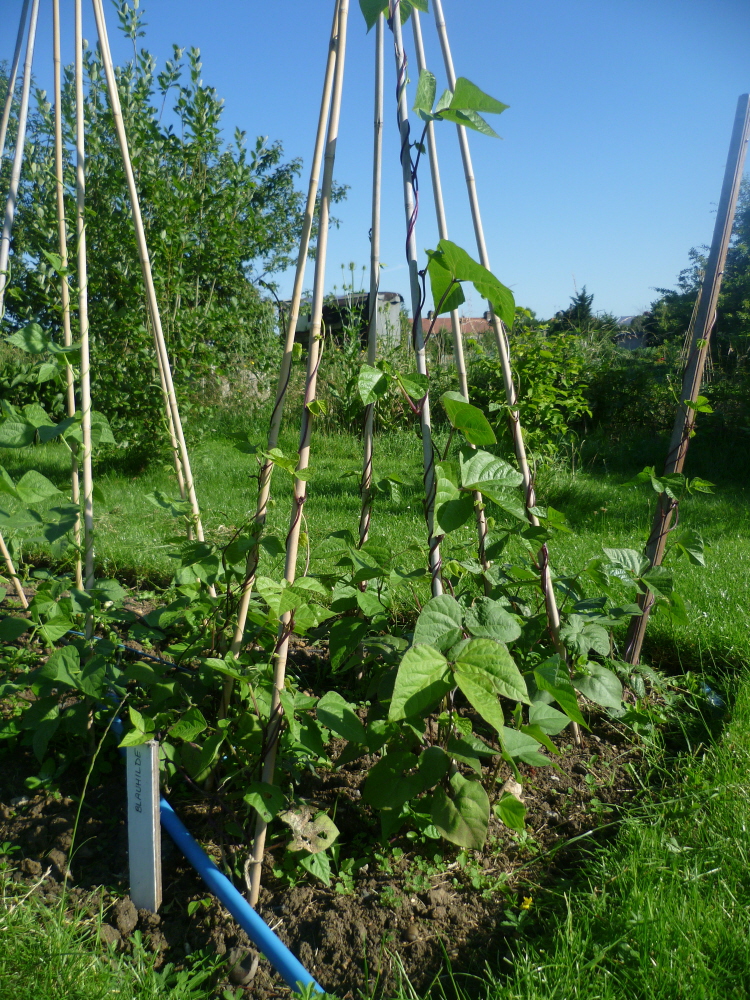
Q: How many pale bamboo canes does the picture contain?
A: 13